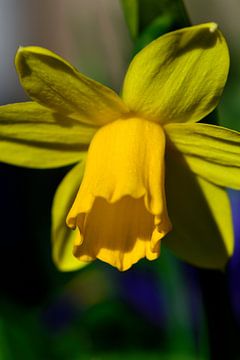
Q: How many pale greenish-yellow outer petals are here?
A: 6